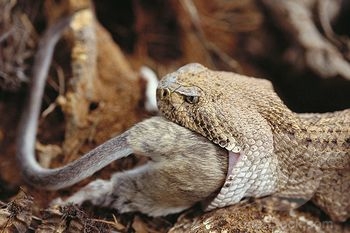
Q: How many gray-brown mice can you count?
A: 1